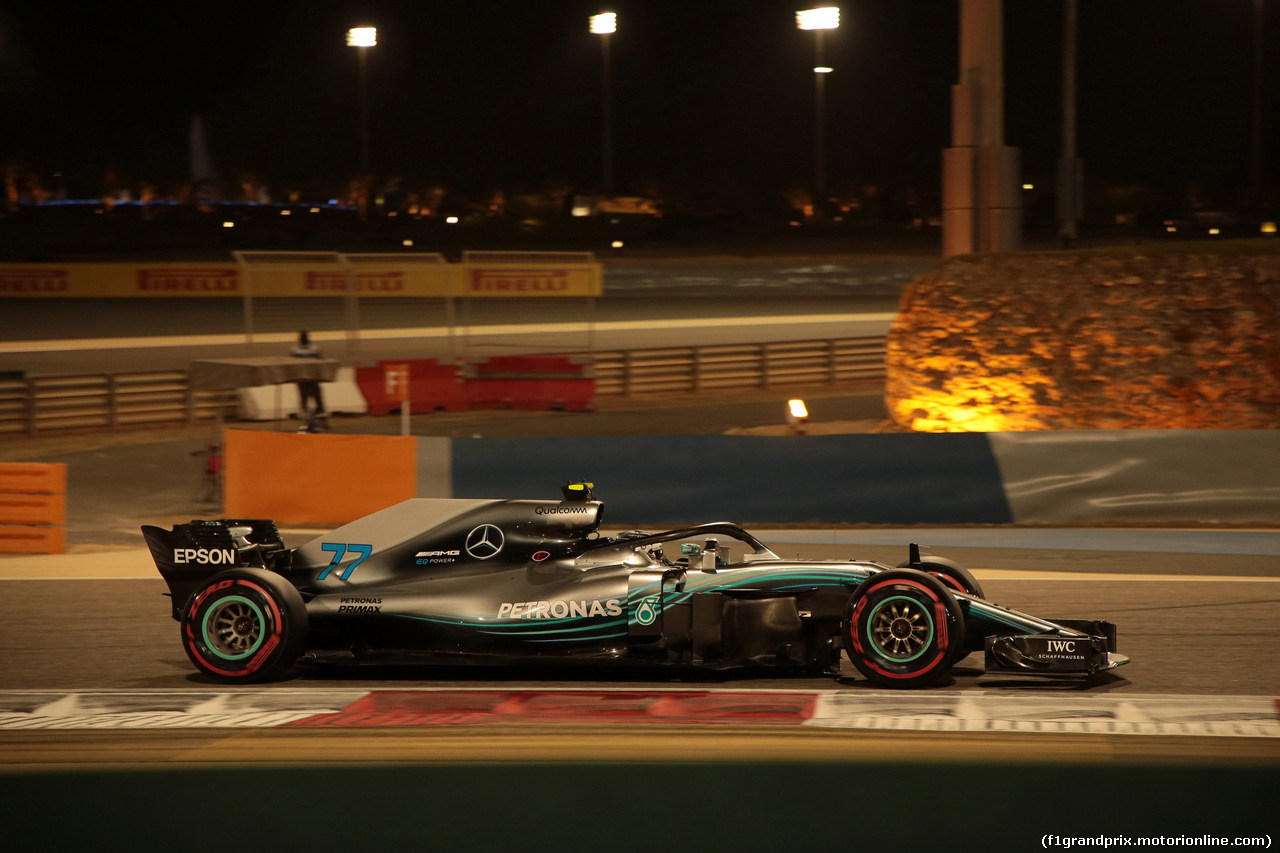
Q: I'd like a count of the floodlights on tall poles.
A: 3